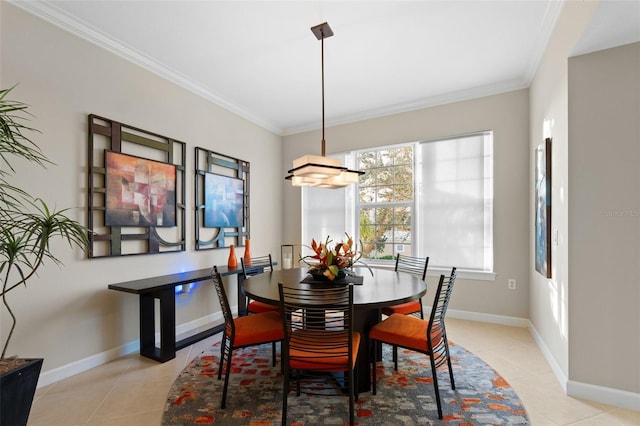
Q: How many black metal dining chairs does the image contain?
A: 5